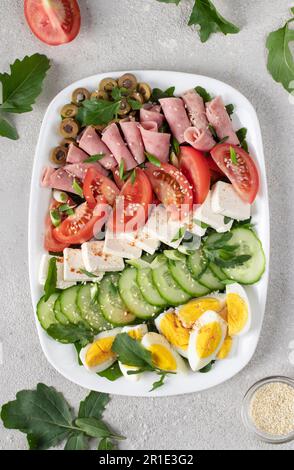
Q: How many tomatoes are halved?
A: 1